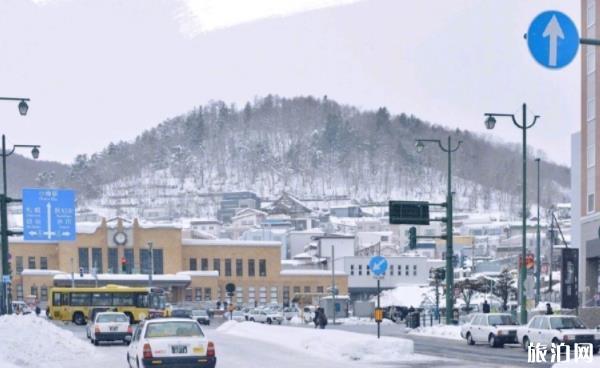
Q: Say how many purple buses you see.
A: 0